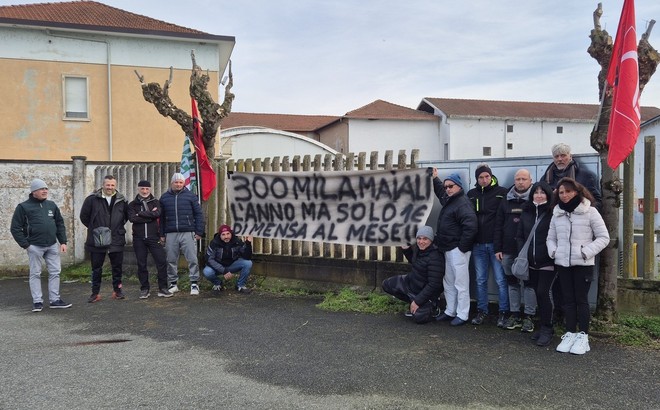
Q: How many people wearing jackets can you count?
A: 12